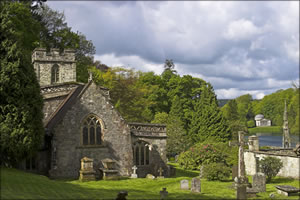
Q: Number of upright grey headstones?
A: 3